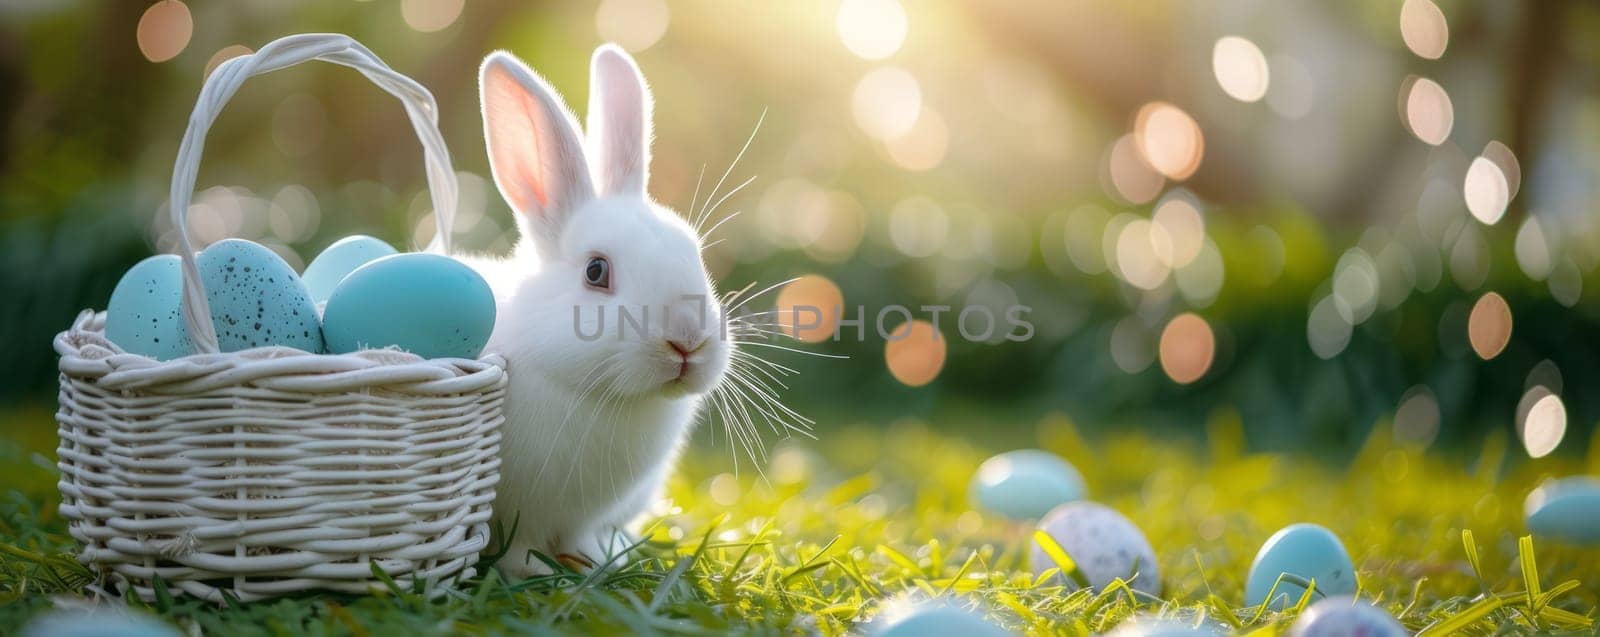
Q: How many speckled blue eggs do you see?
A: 2